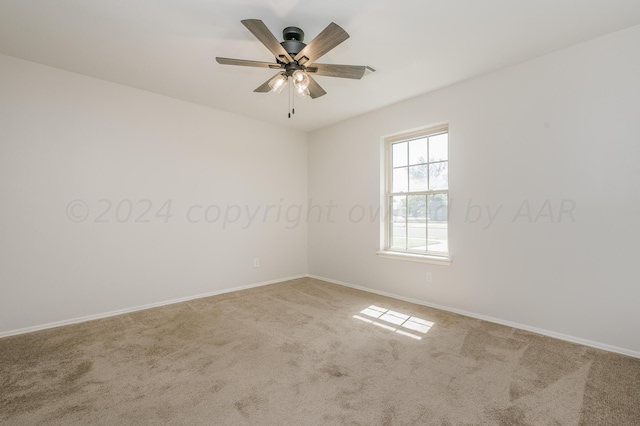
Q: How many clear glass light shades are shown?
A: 3